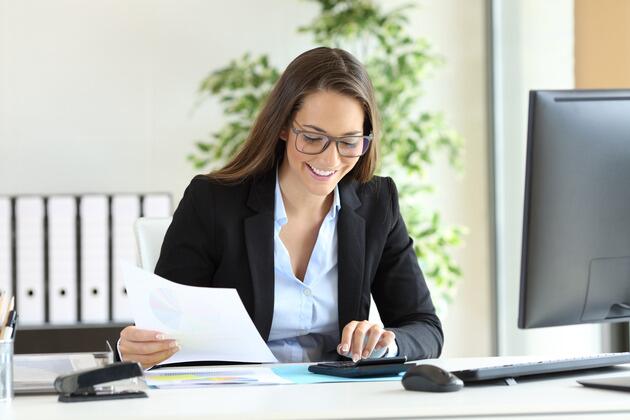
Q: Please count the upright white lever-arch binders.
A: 6